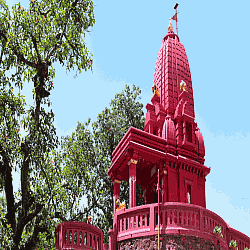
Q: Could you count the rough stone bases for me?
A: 1